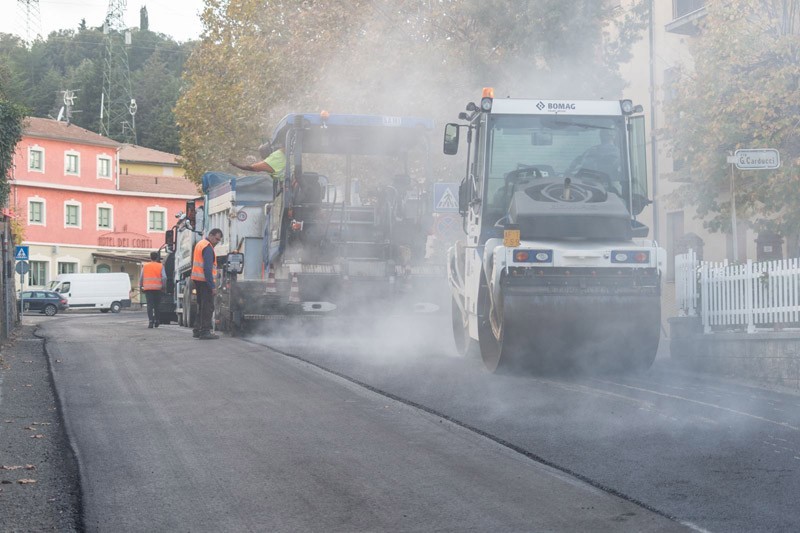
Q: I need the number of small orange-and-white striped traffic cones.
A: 2